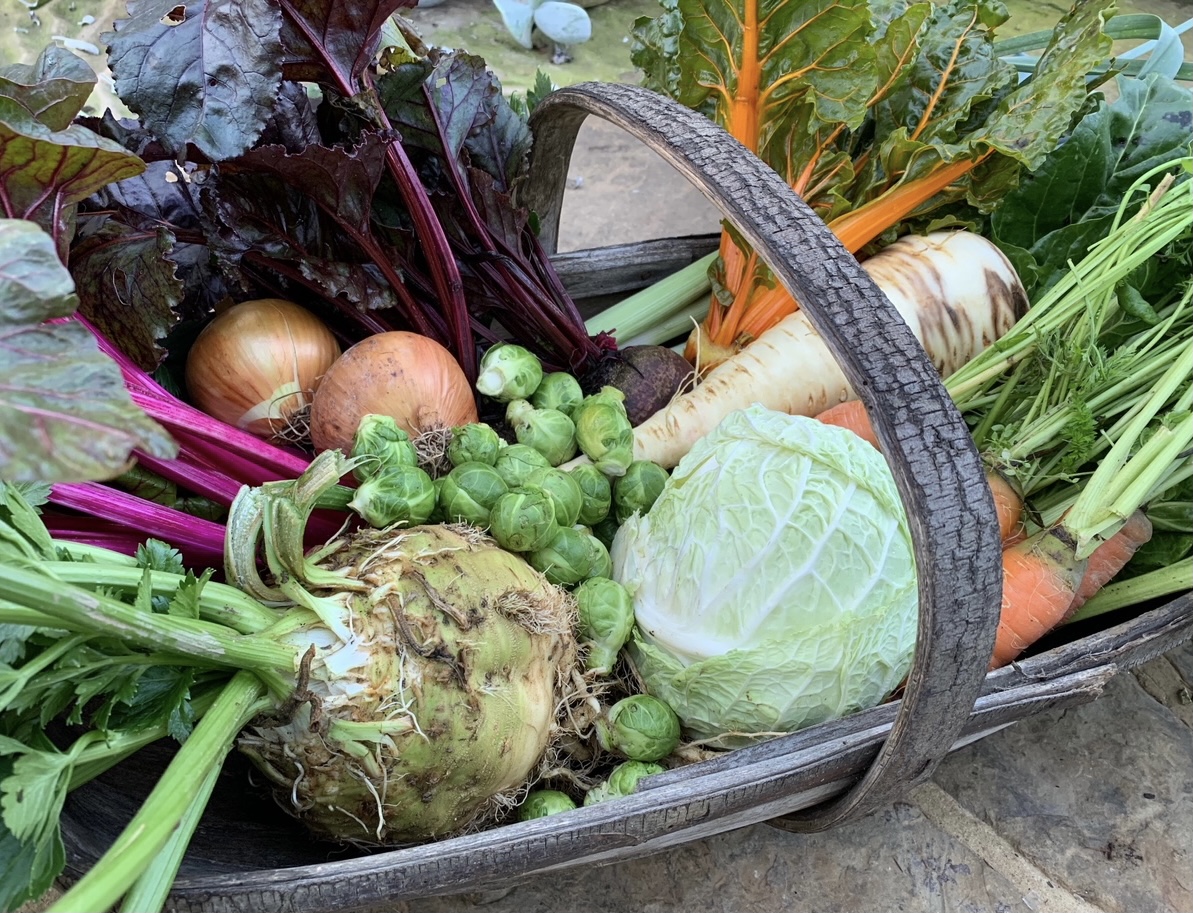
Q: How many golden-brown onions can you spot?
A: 2